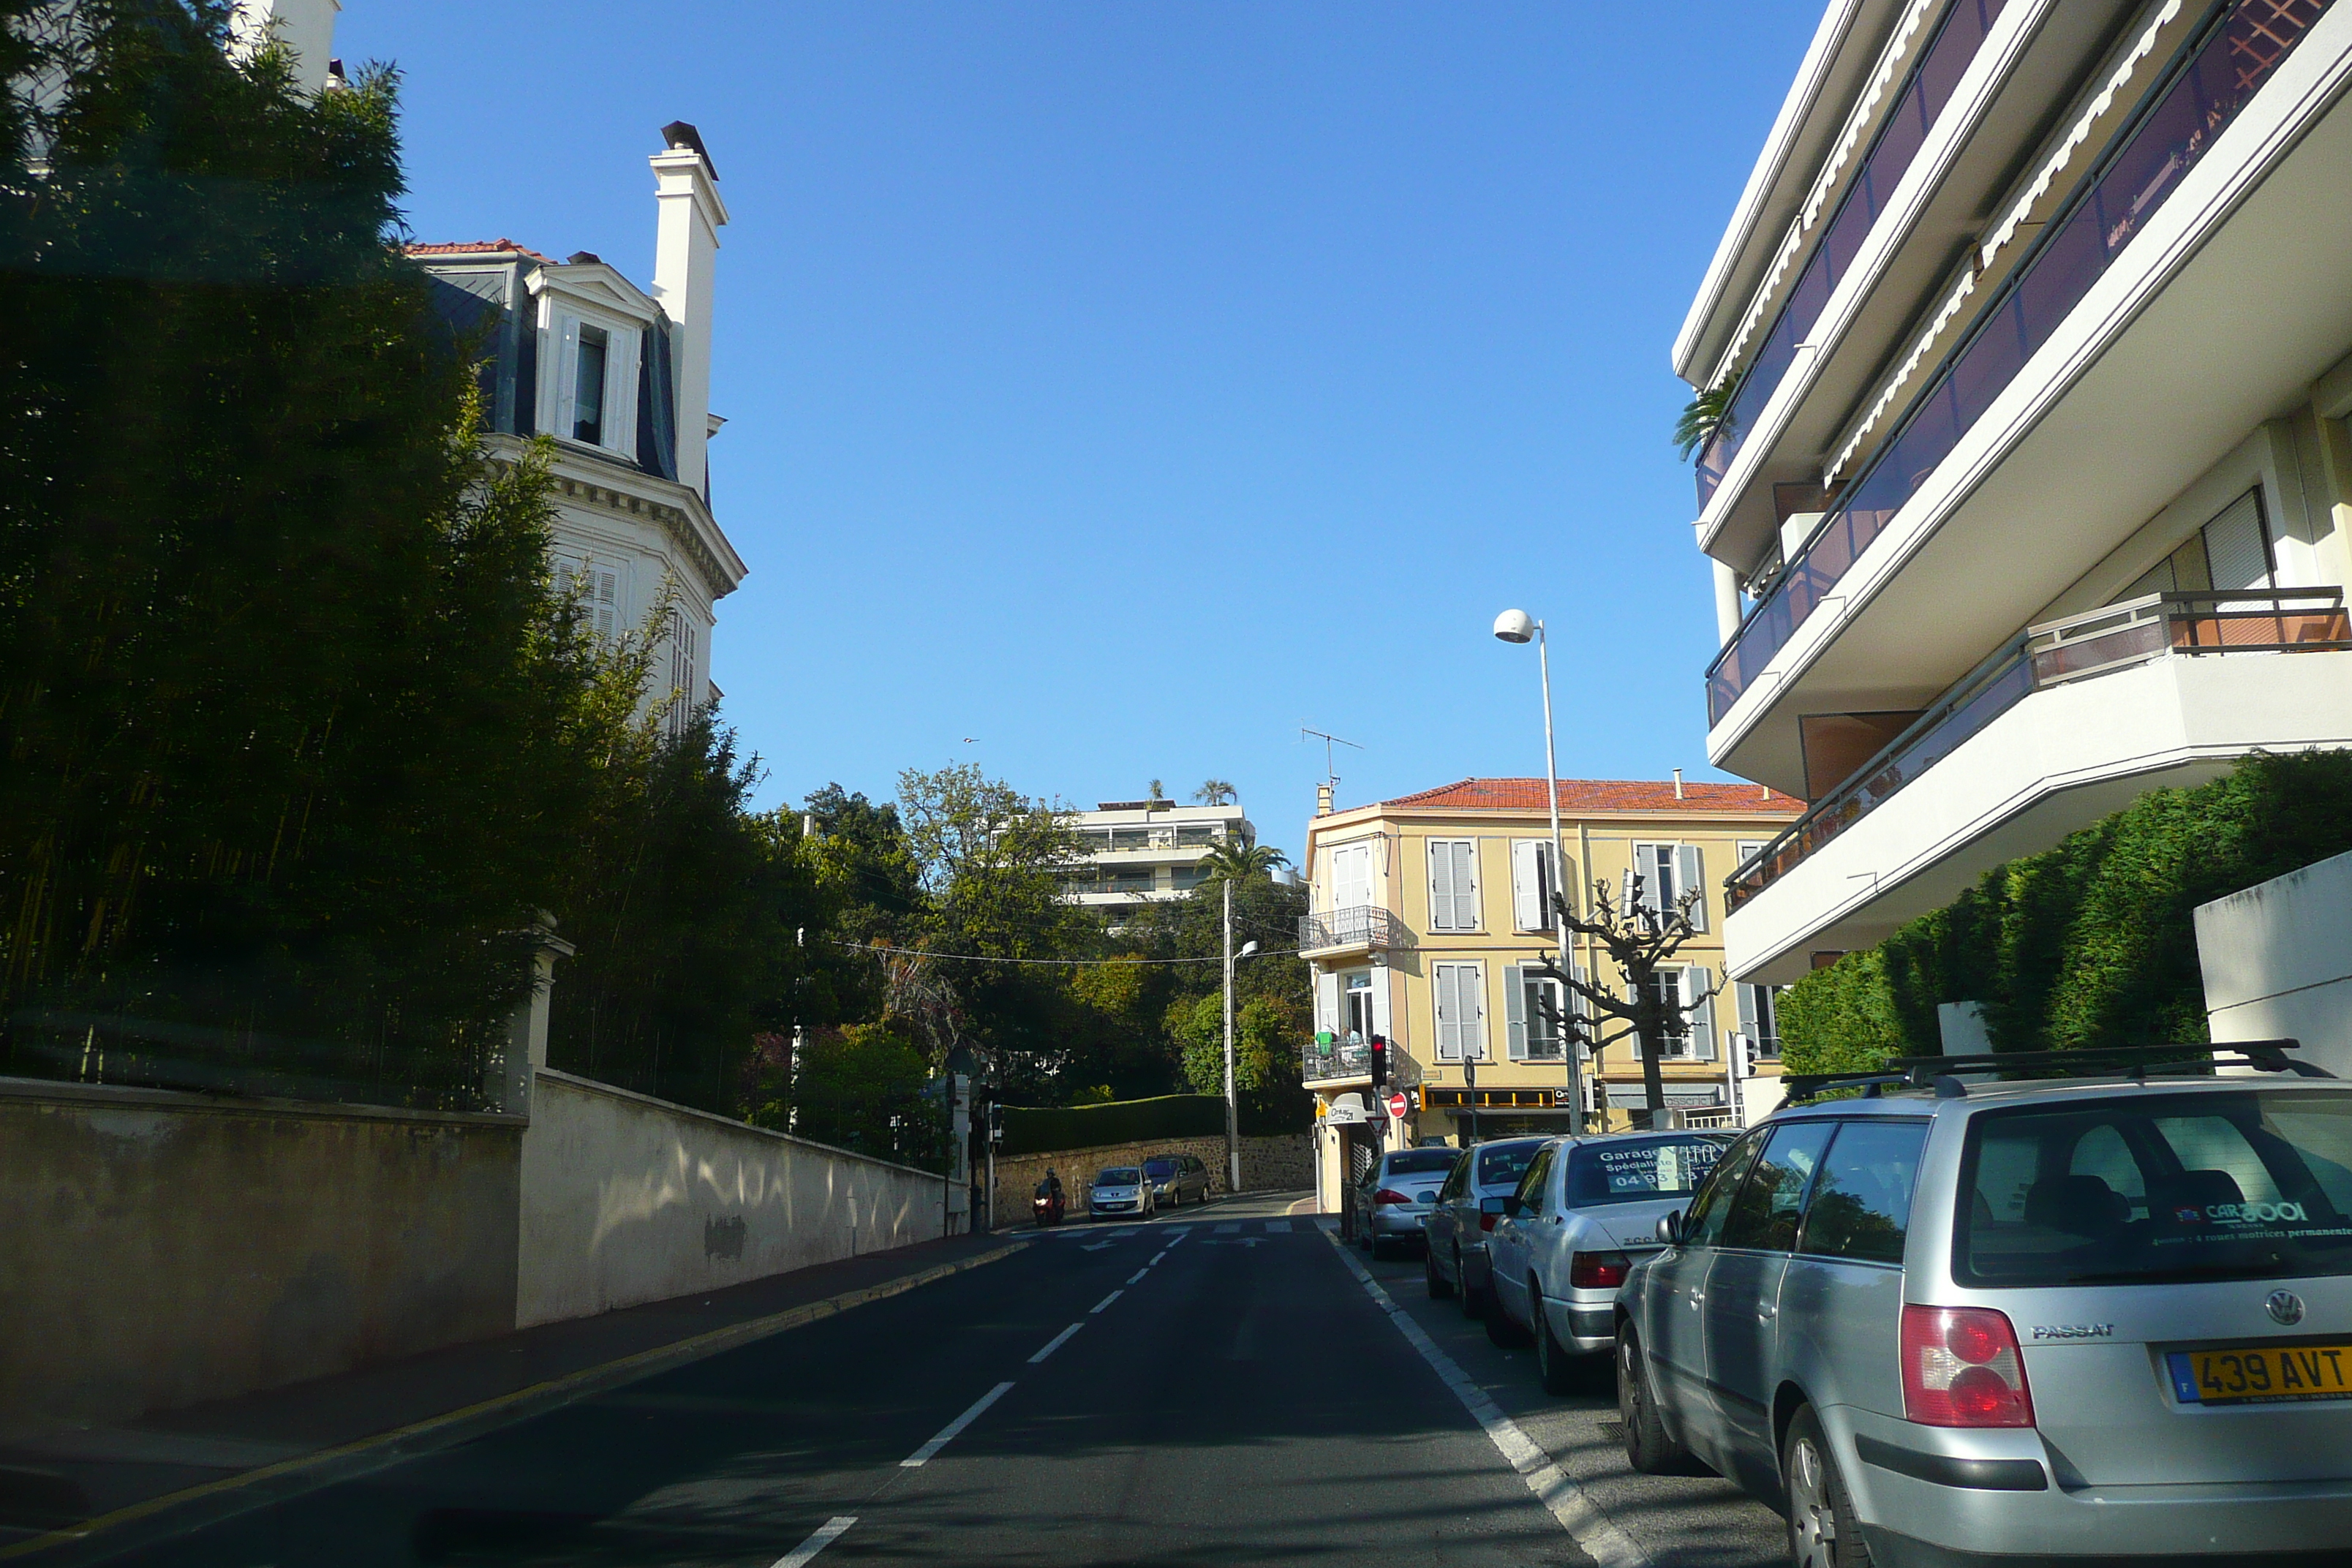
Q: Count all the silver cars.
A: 5